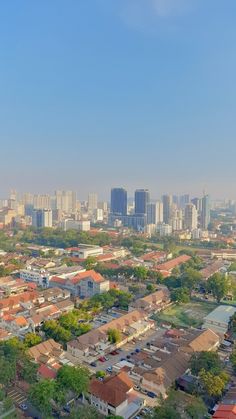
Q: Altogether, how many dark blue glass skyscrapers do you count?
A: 2